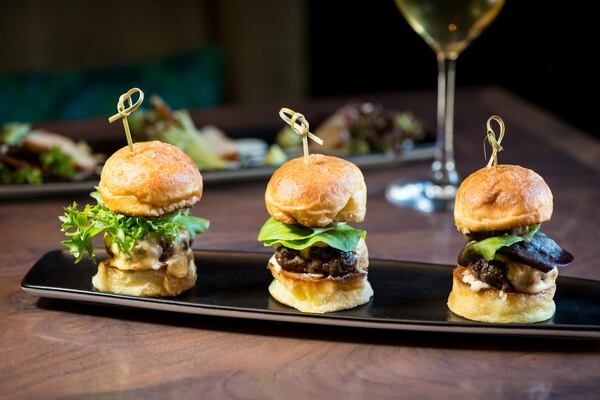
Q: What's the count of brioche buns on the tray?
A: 3